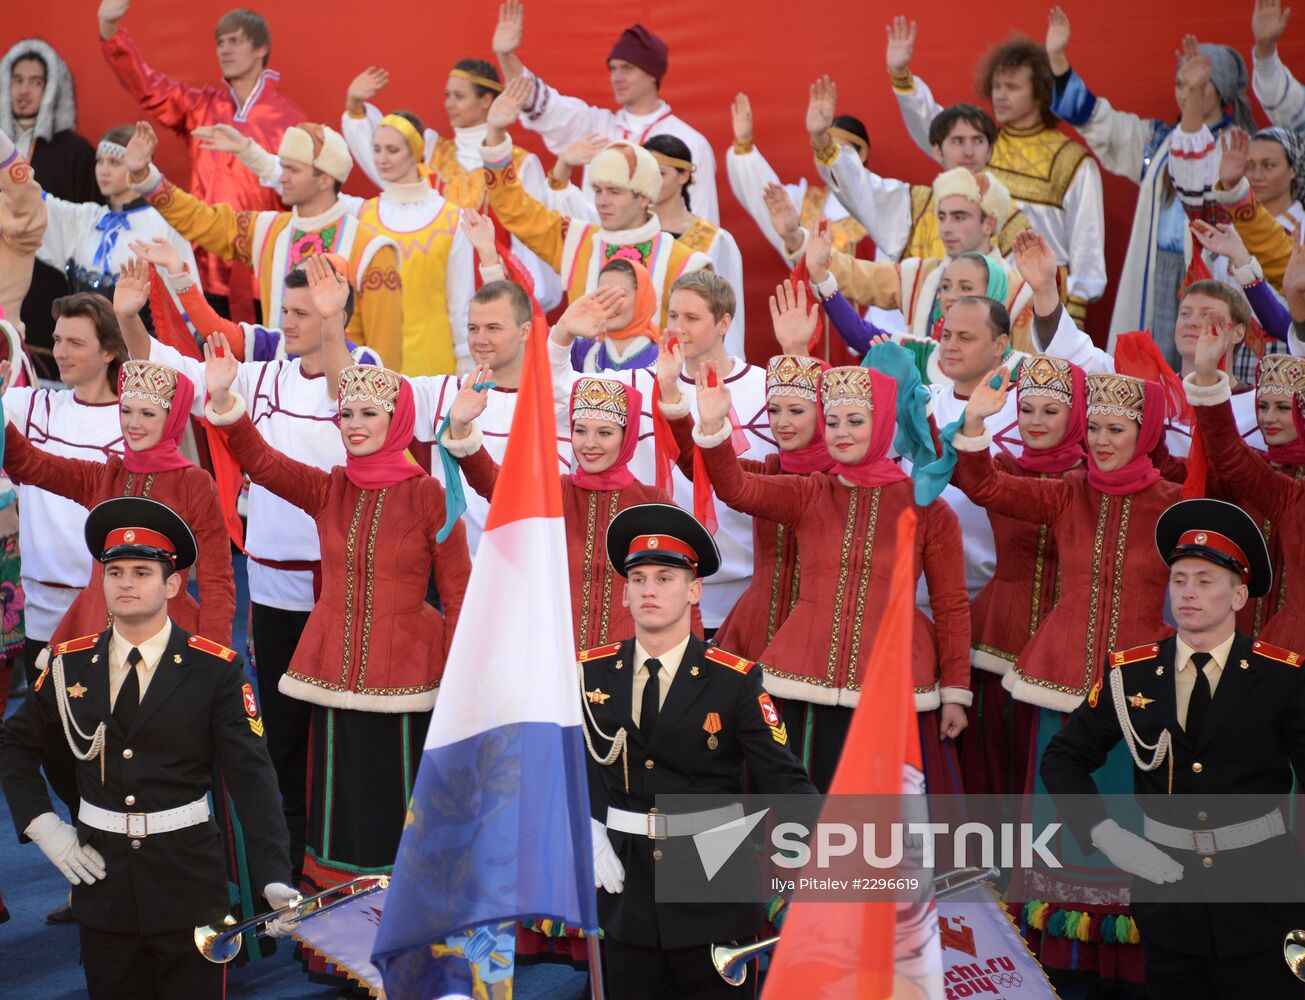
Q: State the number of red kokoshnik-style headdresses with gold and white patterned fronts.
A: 8